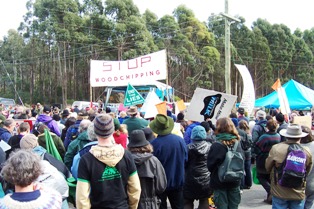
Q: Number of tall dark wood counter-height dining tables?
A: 0